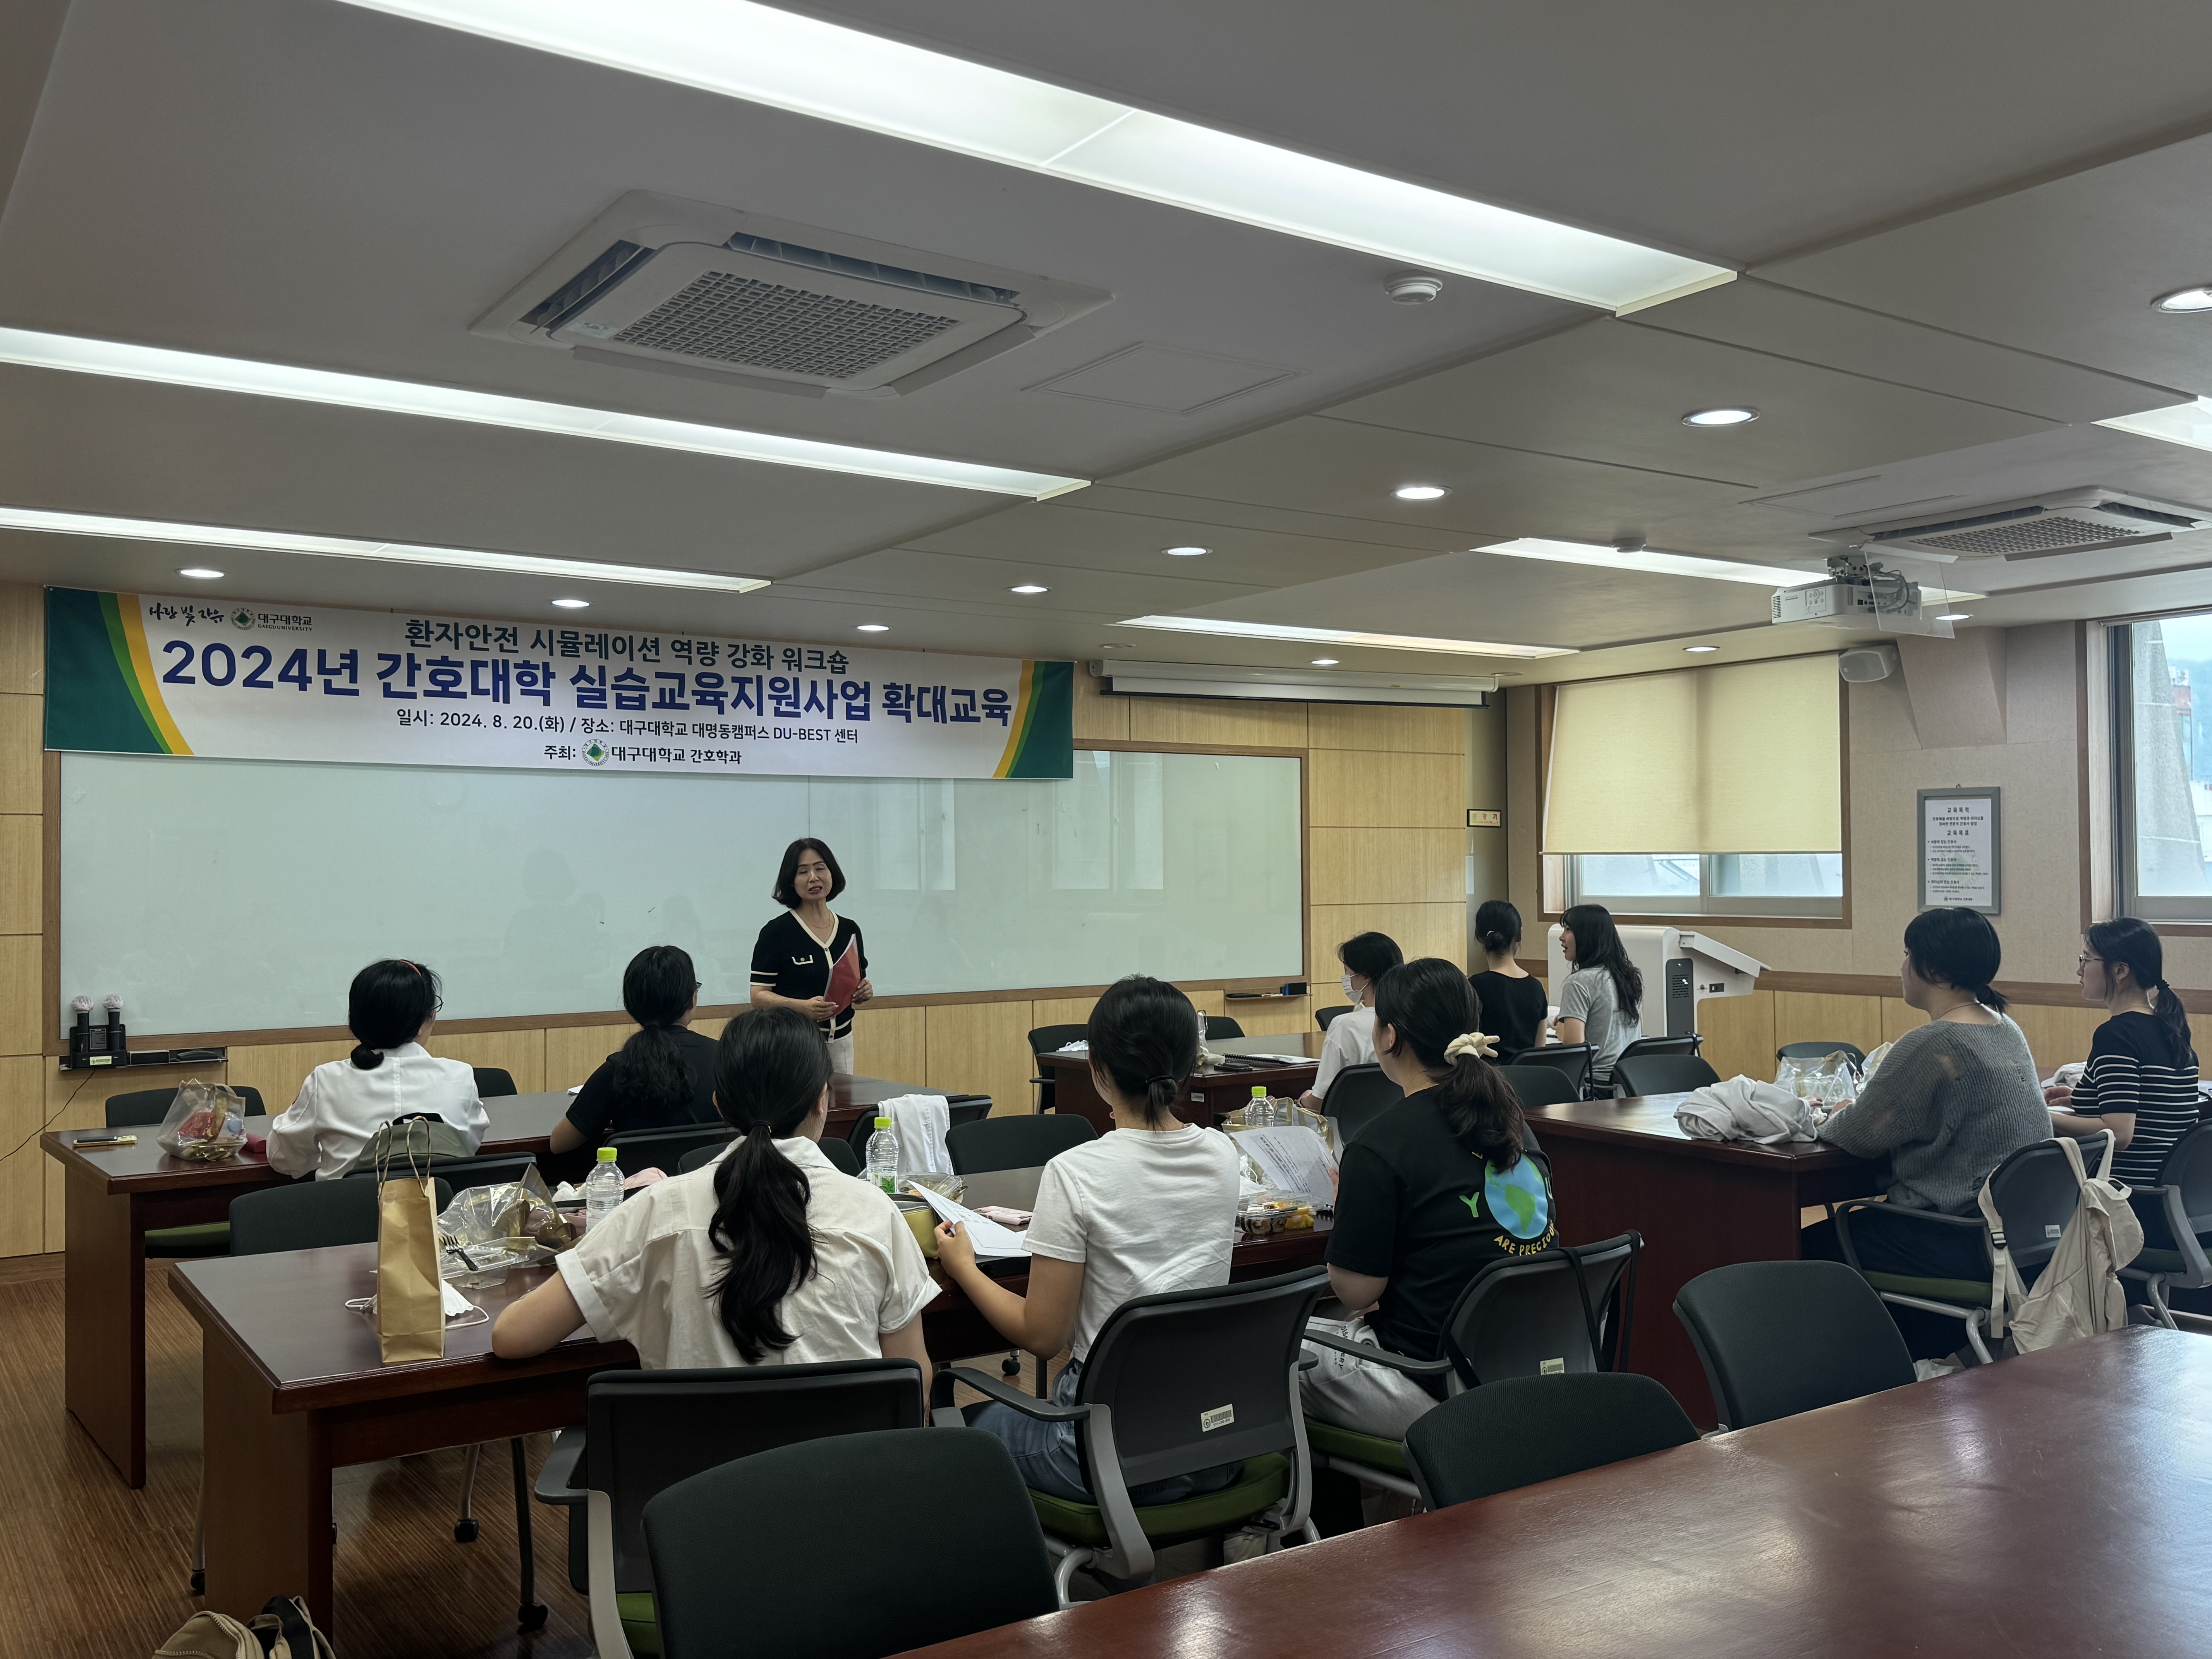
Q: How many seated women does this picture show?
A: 10